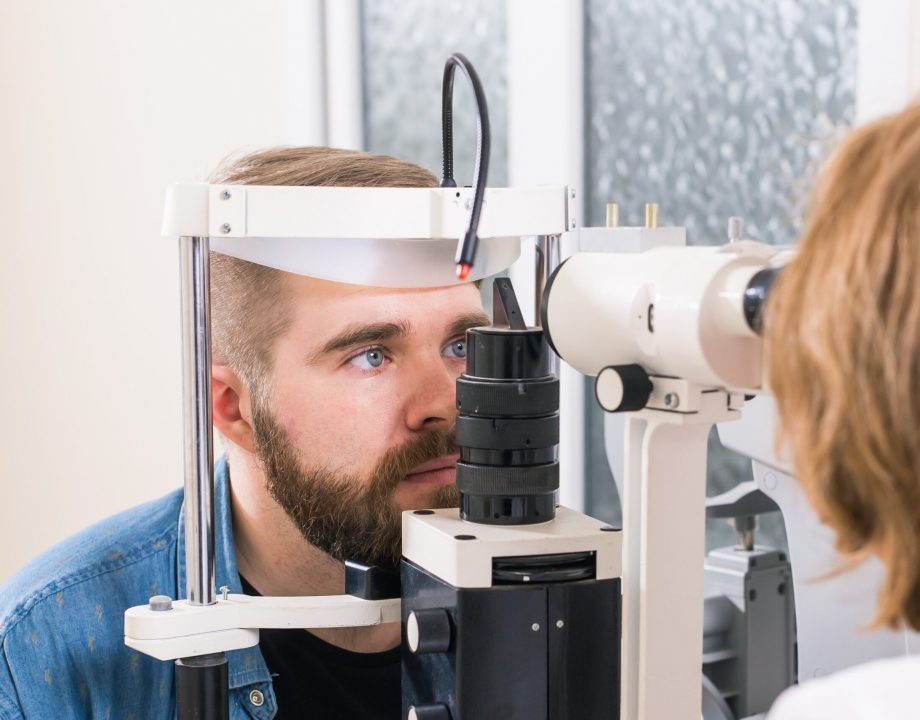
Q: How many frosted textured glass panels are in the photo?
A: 2